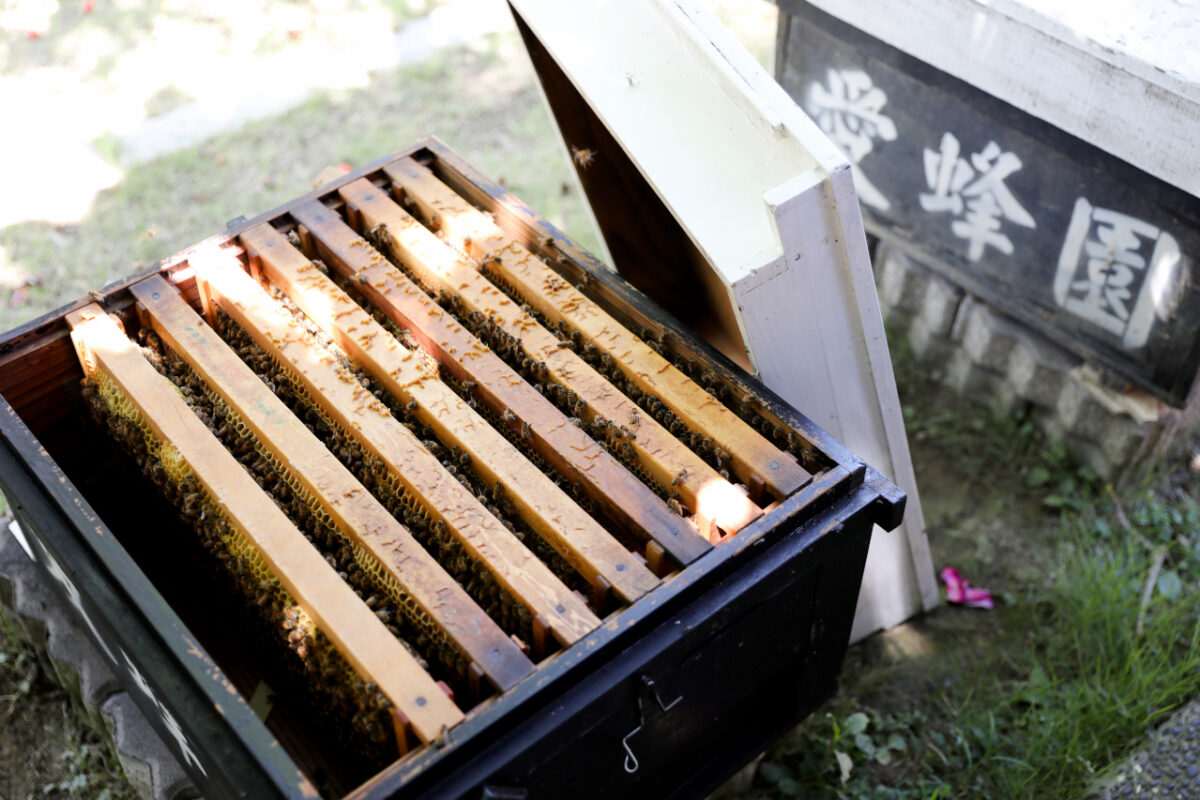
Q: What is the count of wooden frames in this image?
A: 7